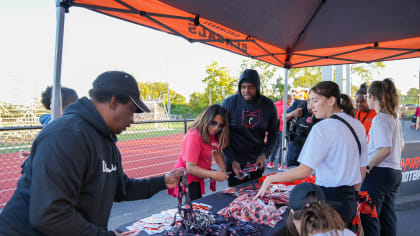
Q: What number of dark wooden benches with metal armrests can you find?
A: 0